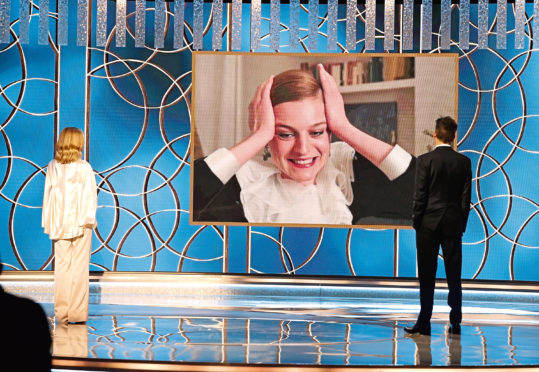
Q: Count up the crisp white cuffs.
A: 2